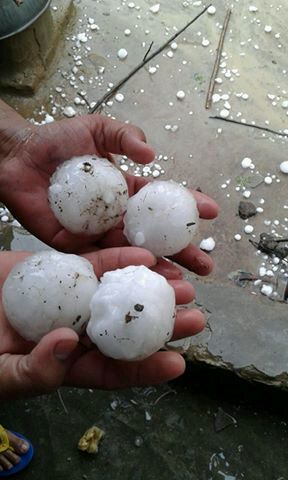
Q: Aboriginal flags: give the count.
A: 0